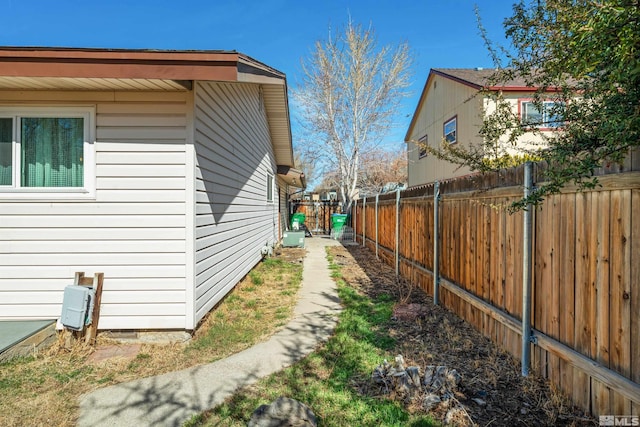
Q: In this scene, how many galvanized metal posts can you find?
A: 6